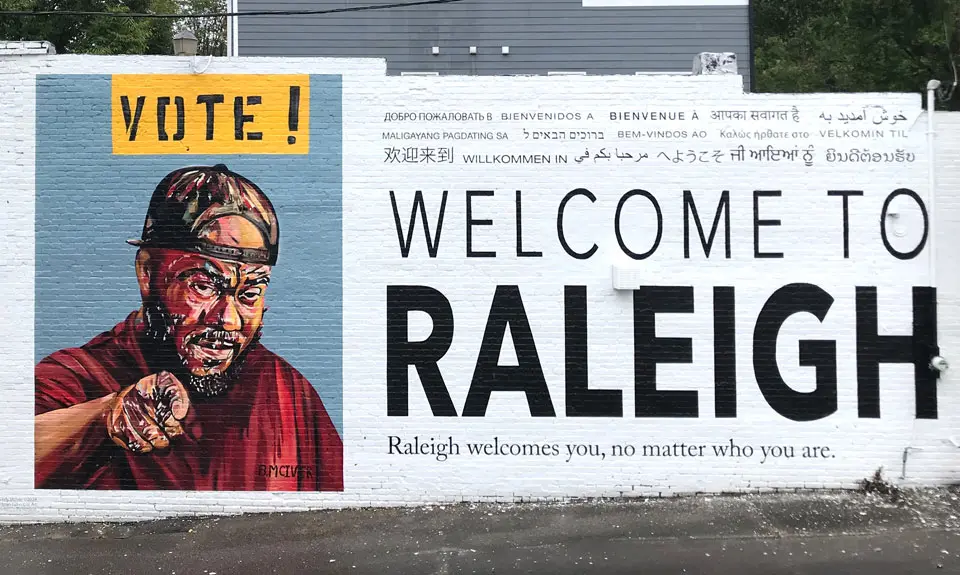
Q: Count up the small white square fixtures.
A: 3